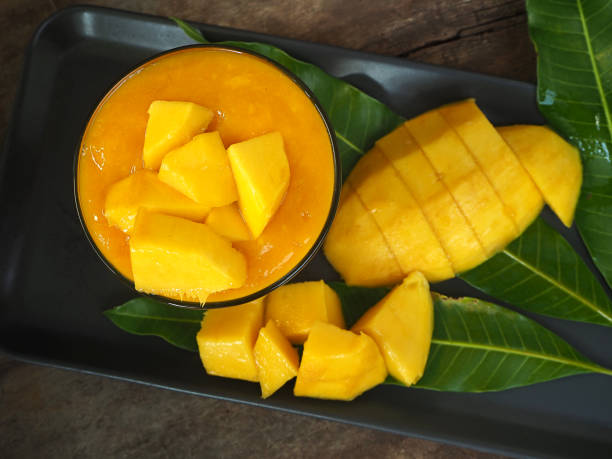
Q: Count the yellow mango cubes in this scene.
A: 11